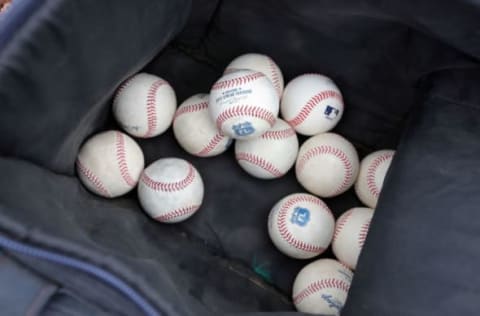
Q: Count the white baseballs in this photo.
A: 13